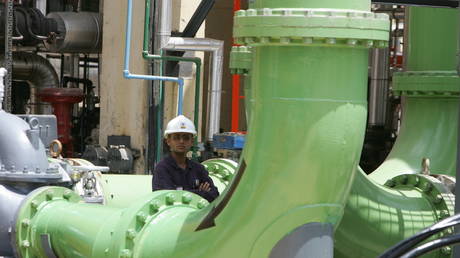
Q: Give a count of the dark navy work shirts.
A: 1